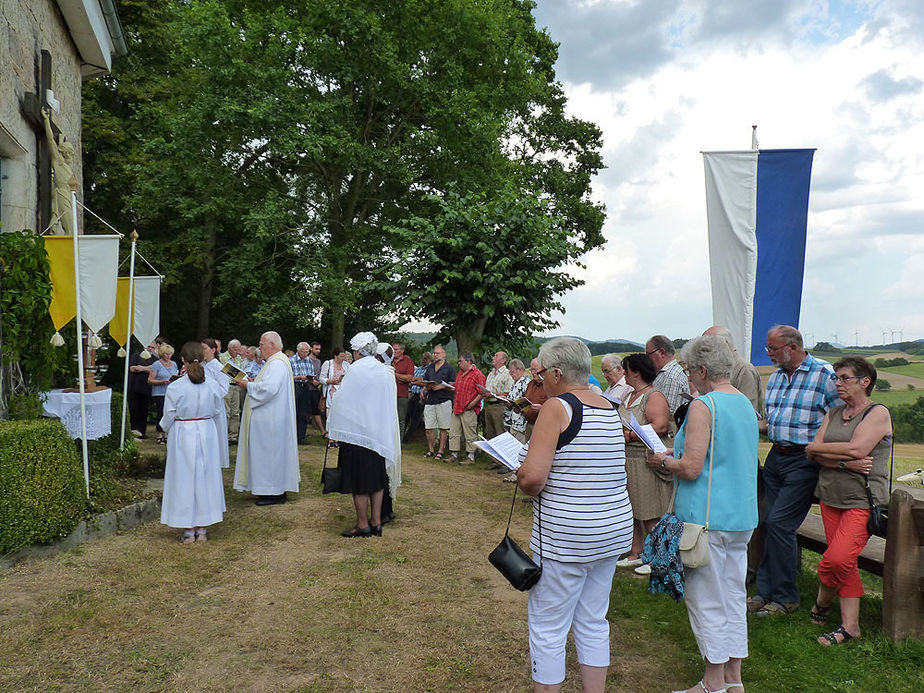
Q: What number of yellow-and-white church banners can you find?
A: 2